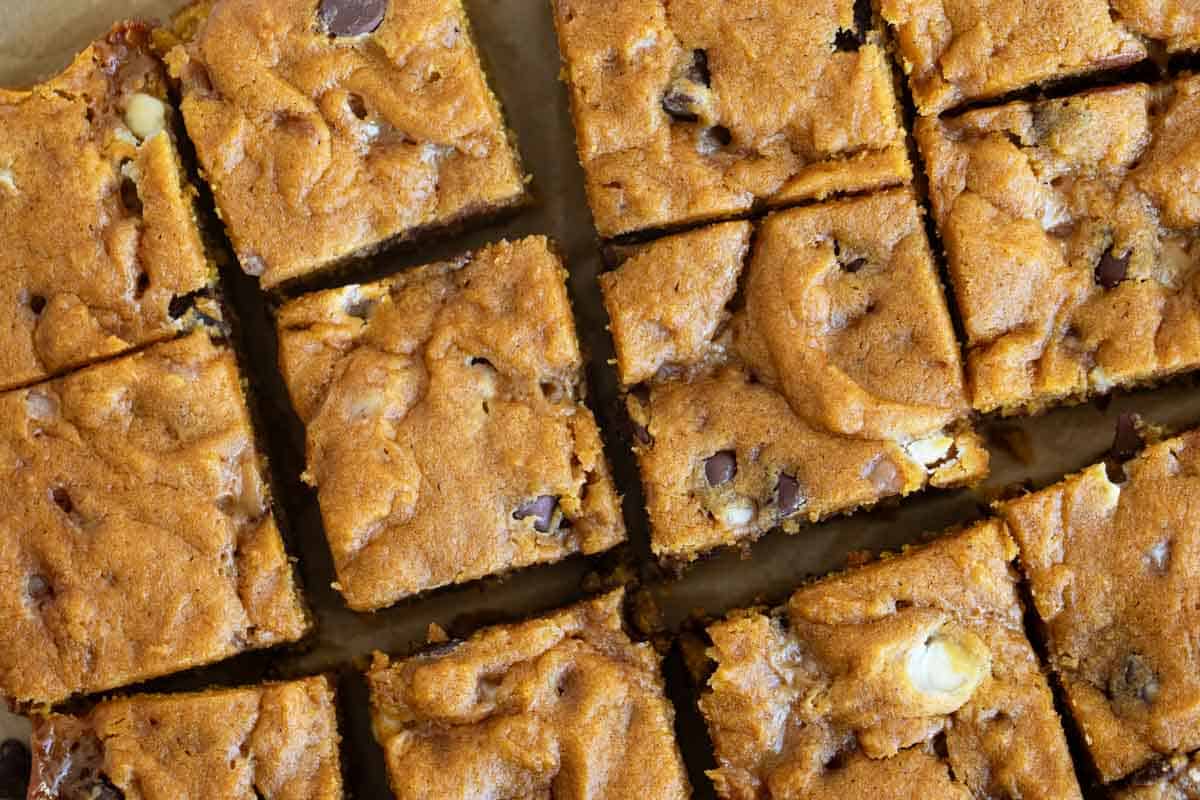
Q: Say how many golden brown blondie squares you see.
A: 12